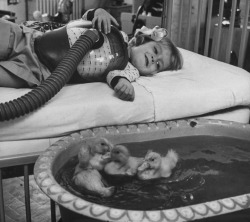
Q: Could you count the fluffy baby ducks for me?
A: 4